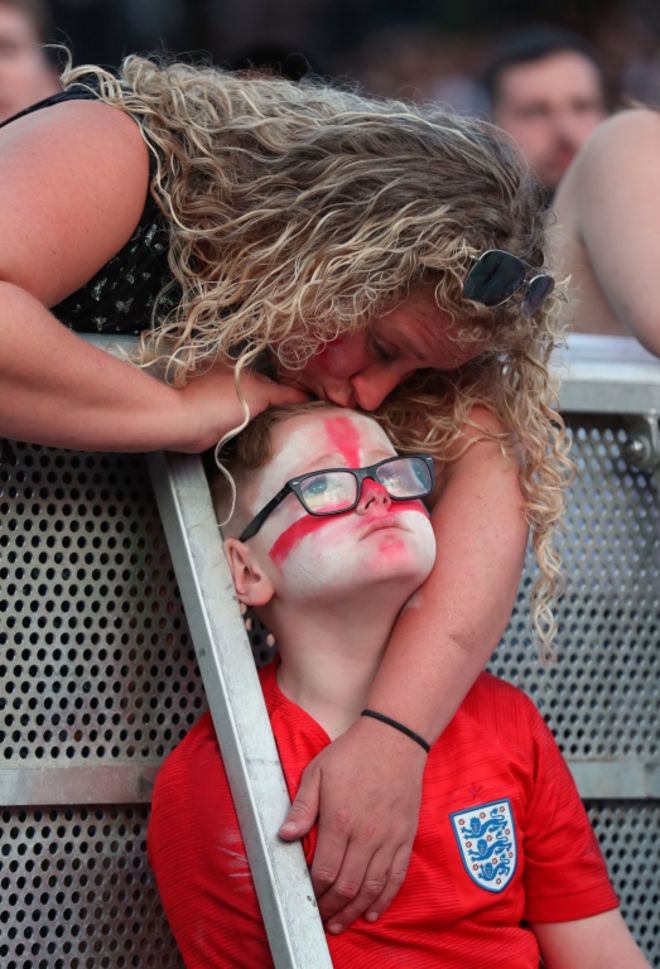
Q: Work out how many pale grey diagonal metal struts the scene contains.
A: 1